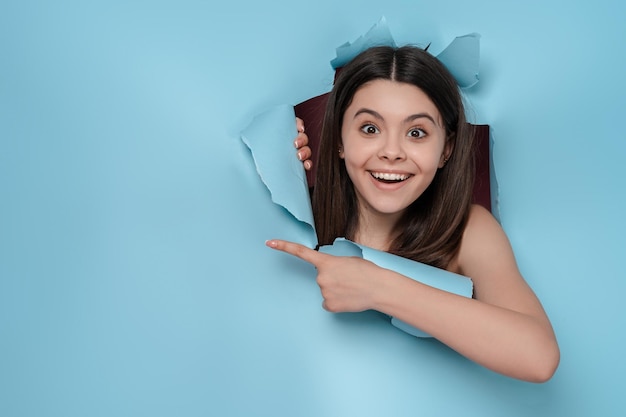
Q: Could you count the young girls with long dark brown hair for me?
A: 1